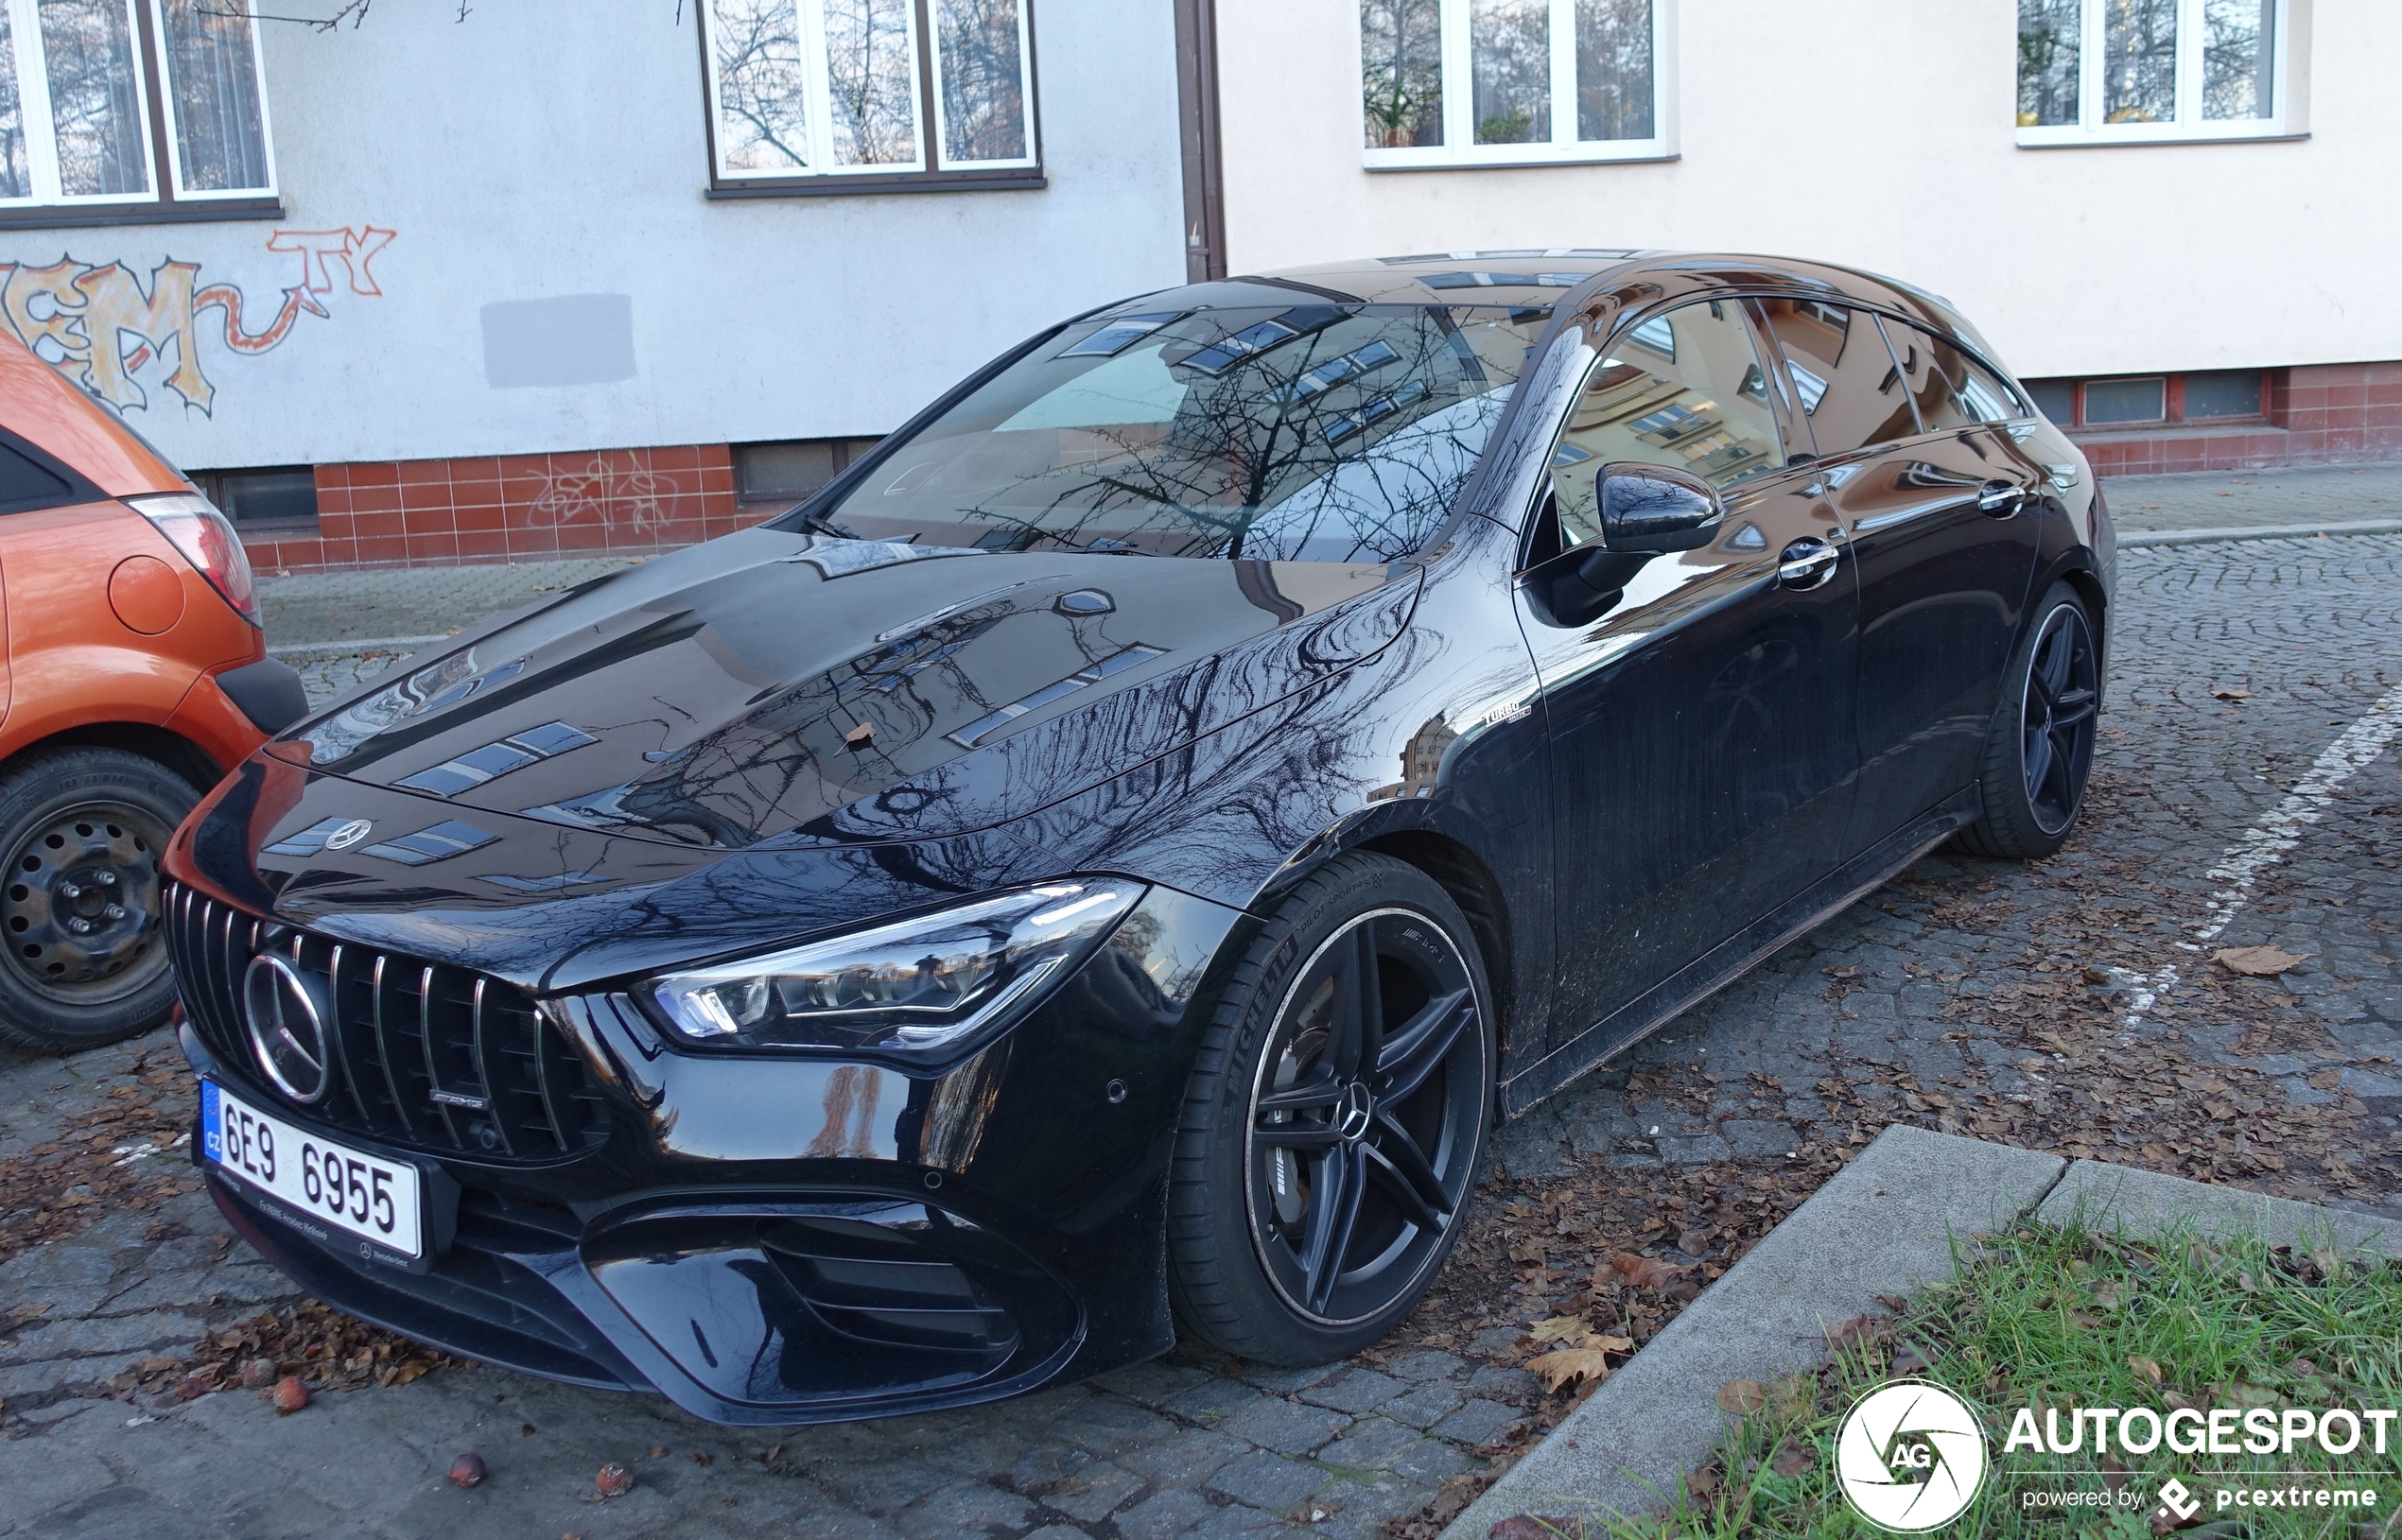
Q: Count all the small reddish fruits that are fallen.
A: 4